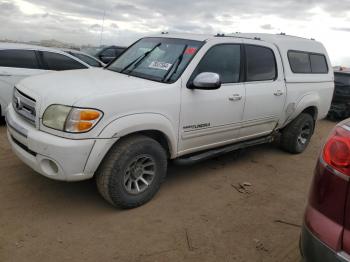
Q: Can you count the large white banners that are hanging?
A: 0